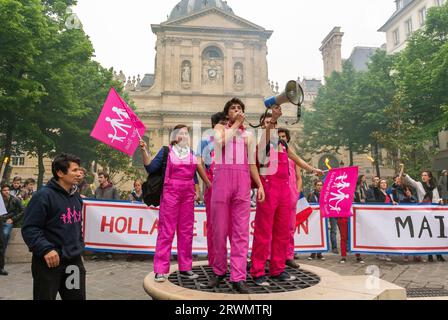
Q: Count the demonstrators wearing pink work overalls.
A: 5